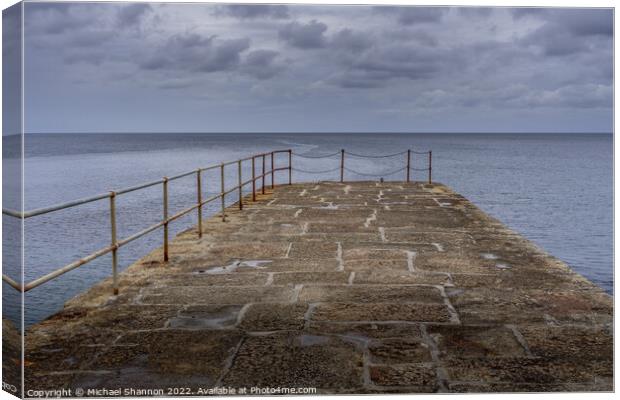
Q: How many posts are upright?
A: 12